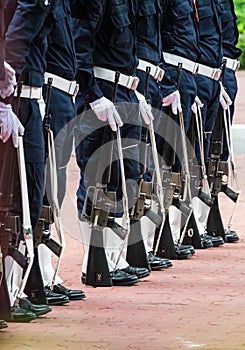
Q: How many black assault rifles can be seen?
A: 7